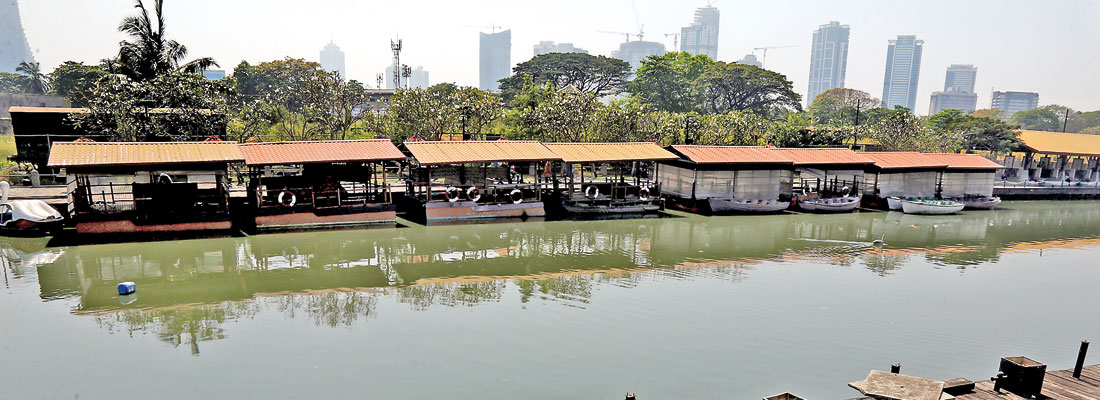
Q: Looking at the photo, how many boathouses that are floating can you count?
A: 8